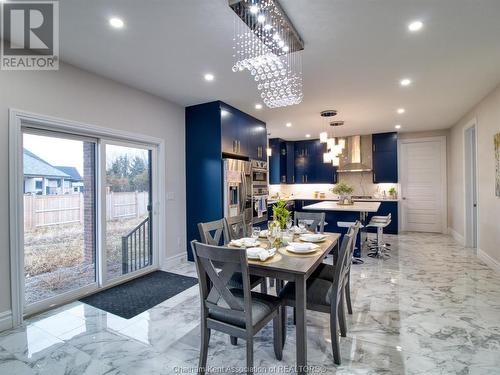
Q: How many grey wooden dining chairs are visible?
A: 6